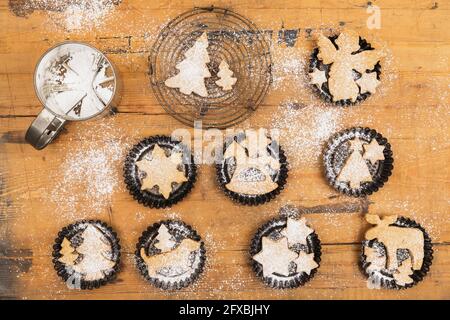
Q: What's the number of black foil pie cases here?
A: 8